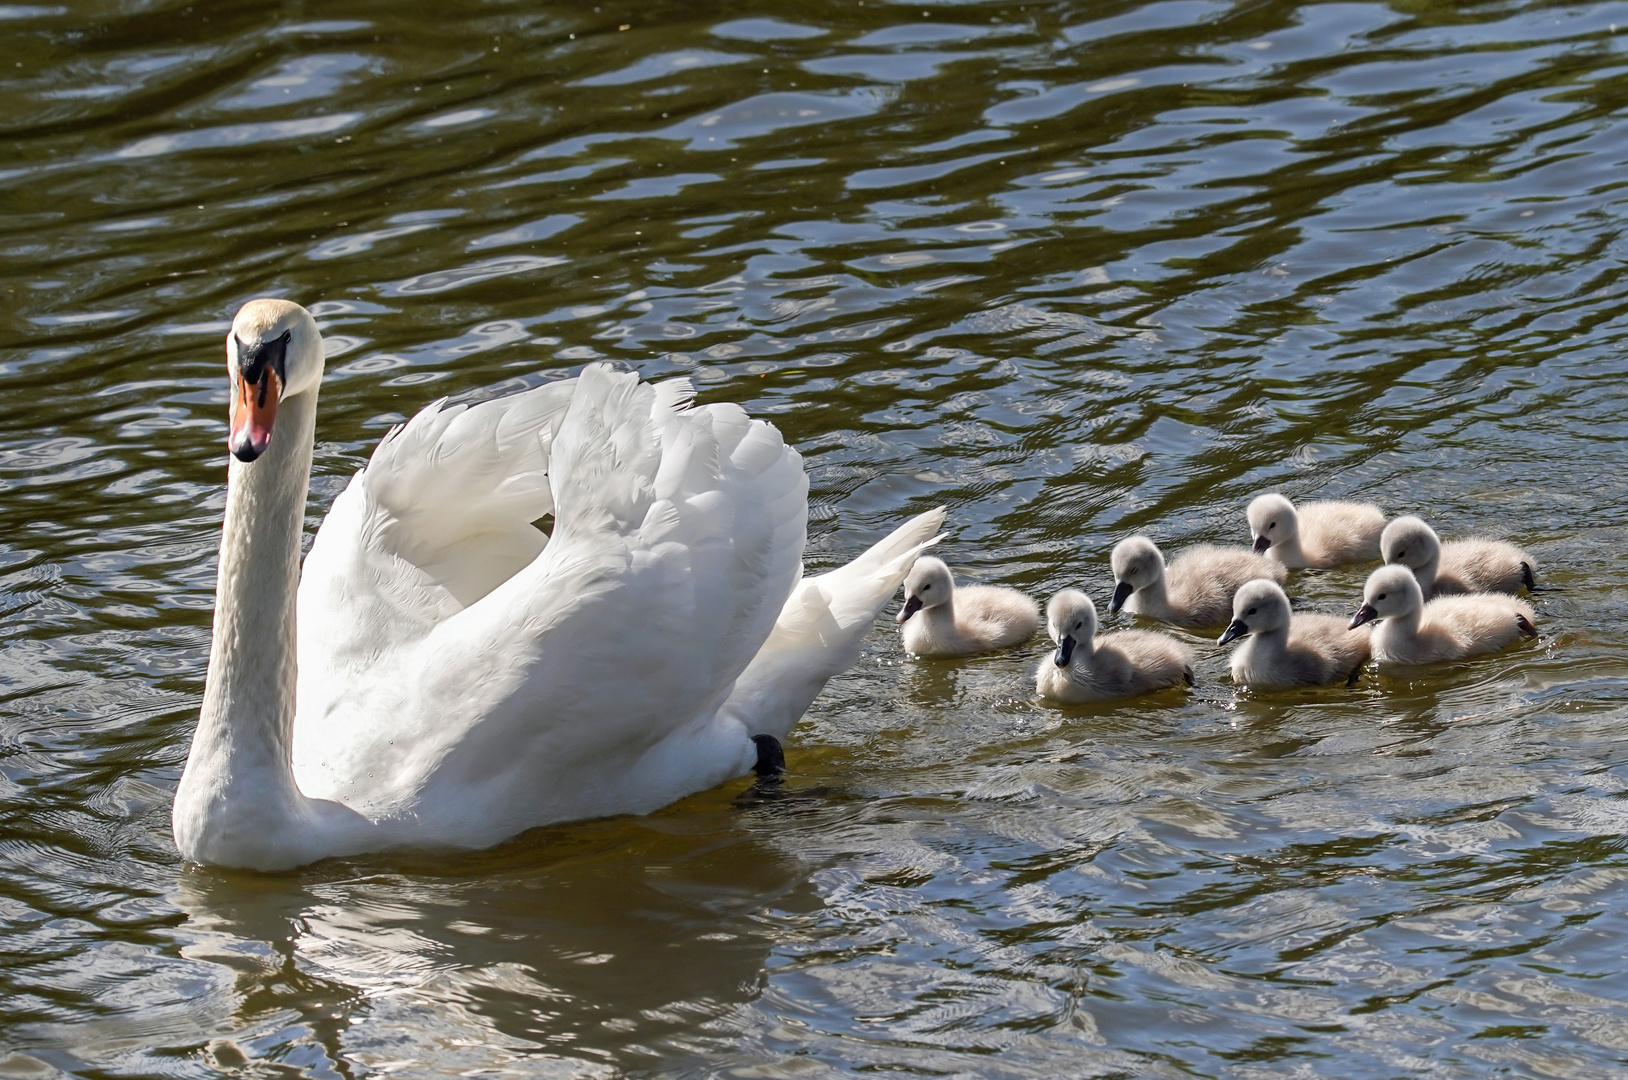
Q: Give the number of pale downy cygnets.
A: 7